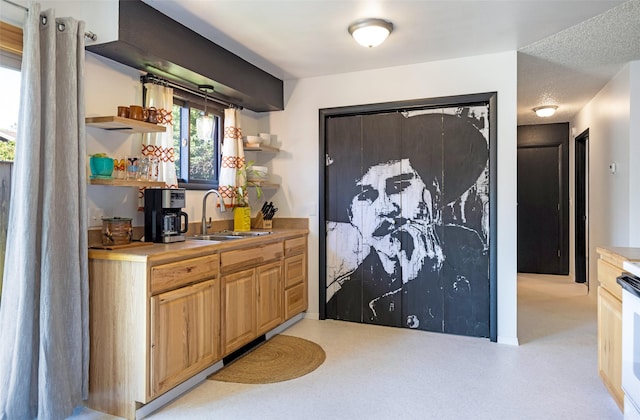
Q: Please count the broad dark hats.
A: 1